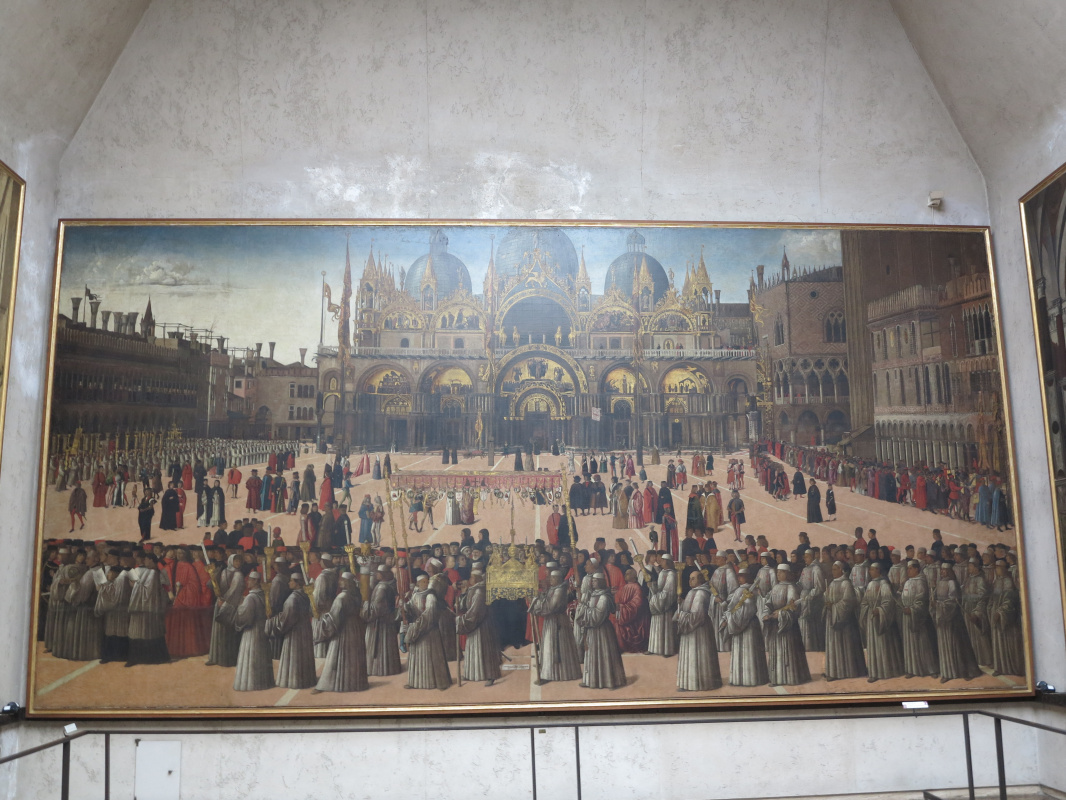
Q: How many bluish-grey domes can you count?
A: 3